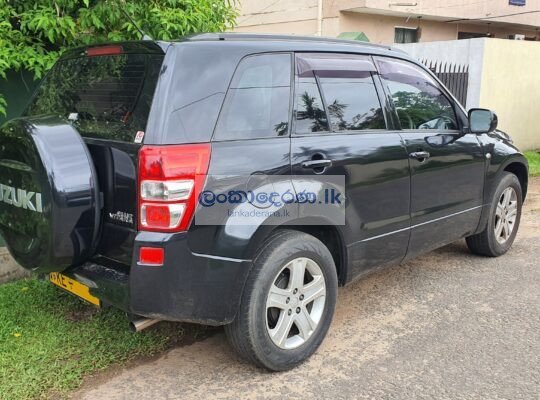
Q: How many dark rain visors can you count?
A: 2